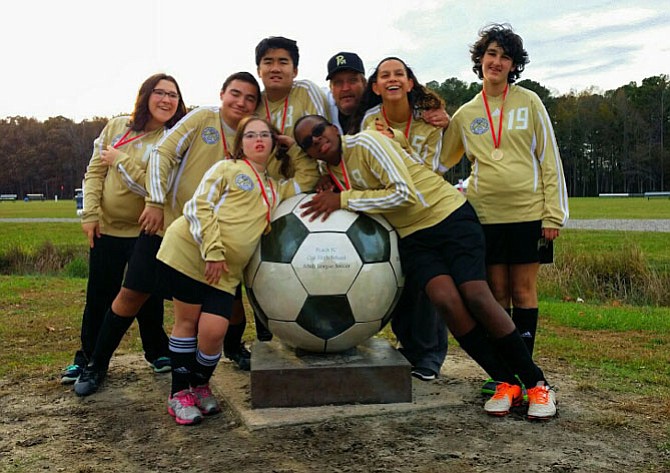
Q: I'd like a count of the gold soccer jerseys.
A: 7